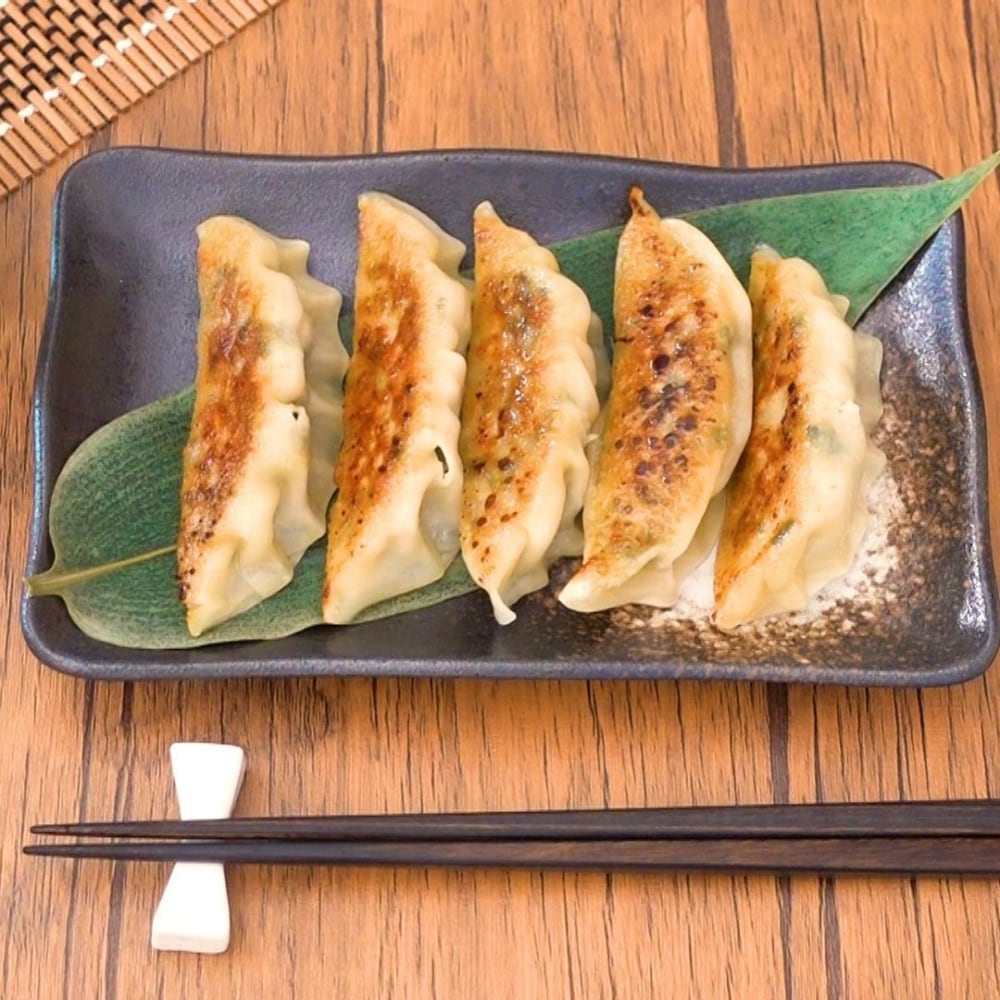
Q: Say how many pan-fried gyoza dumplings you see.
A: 5